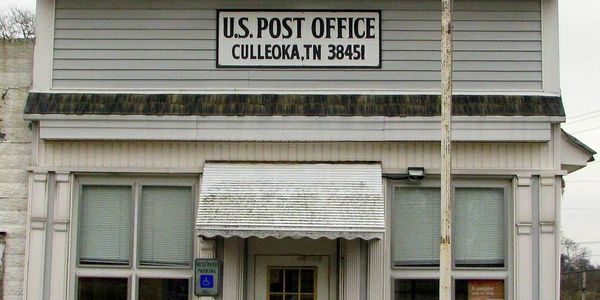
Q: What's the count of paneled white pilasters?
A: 4